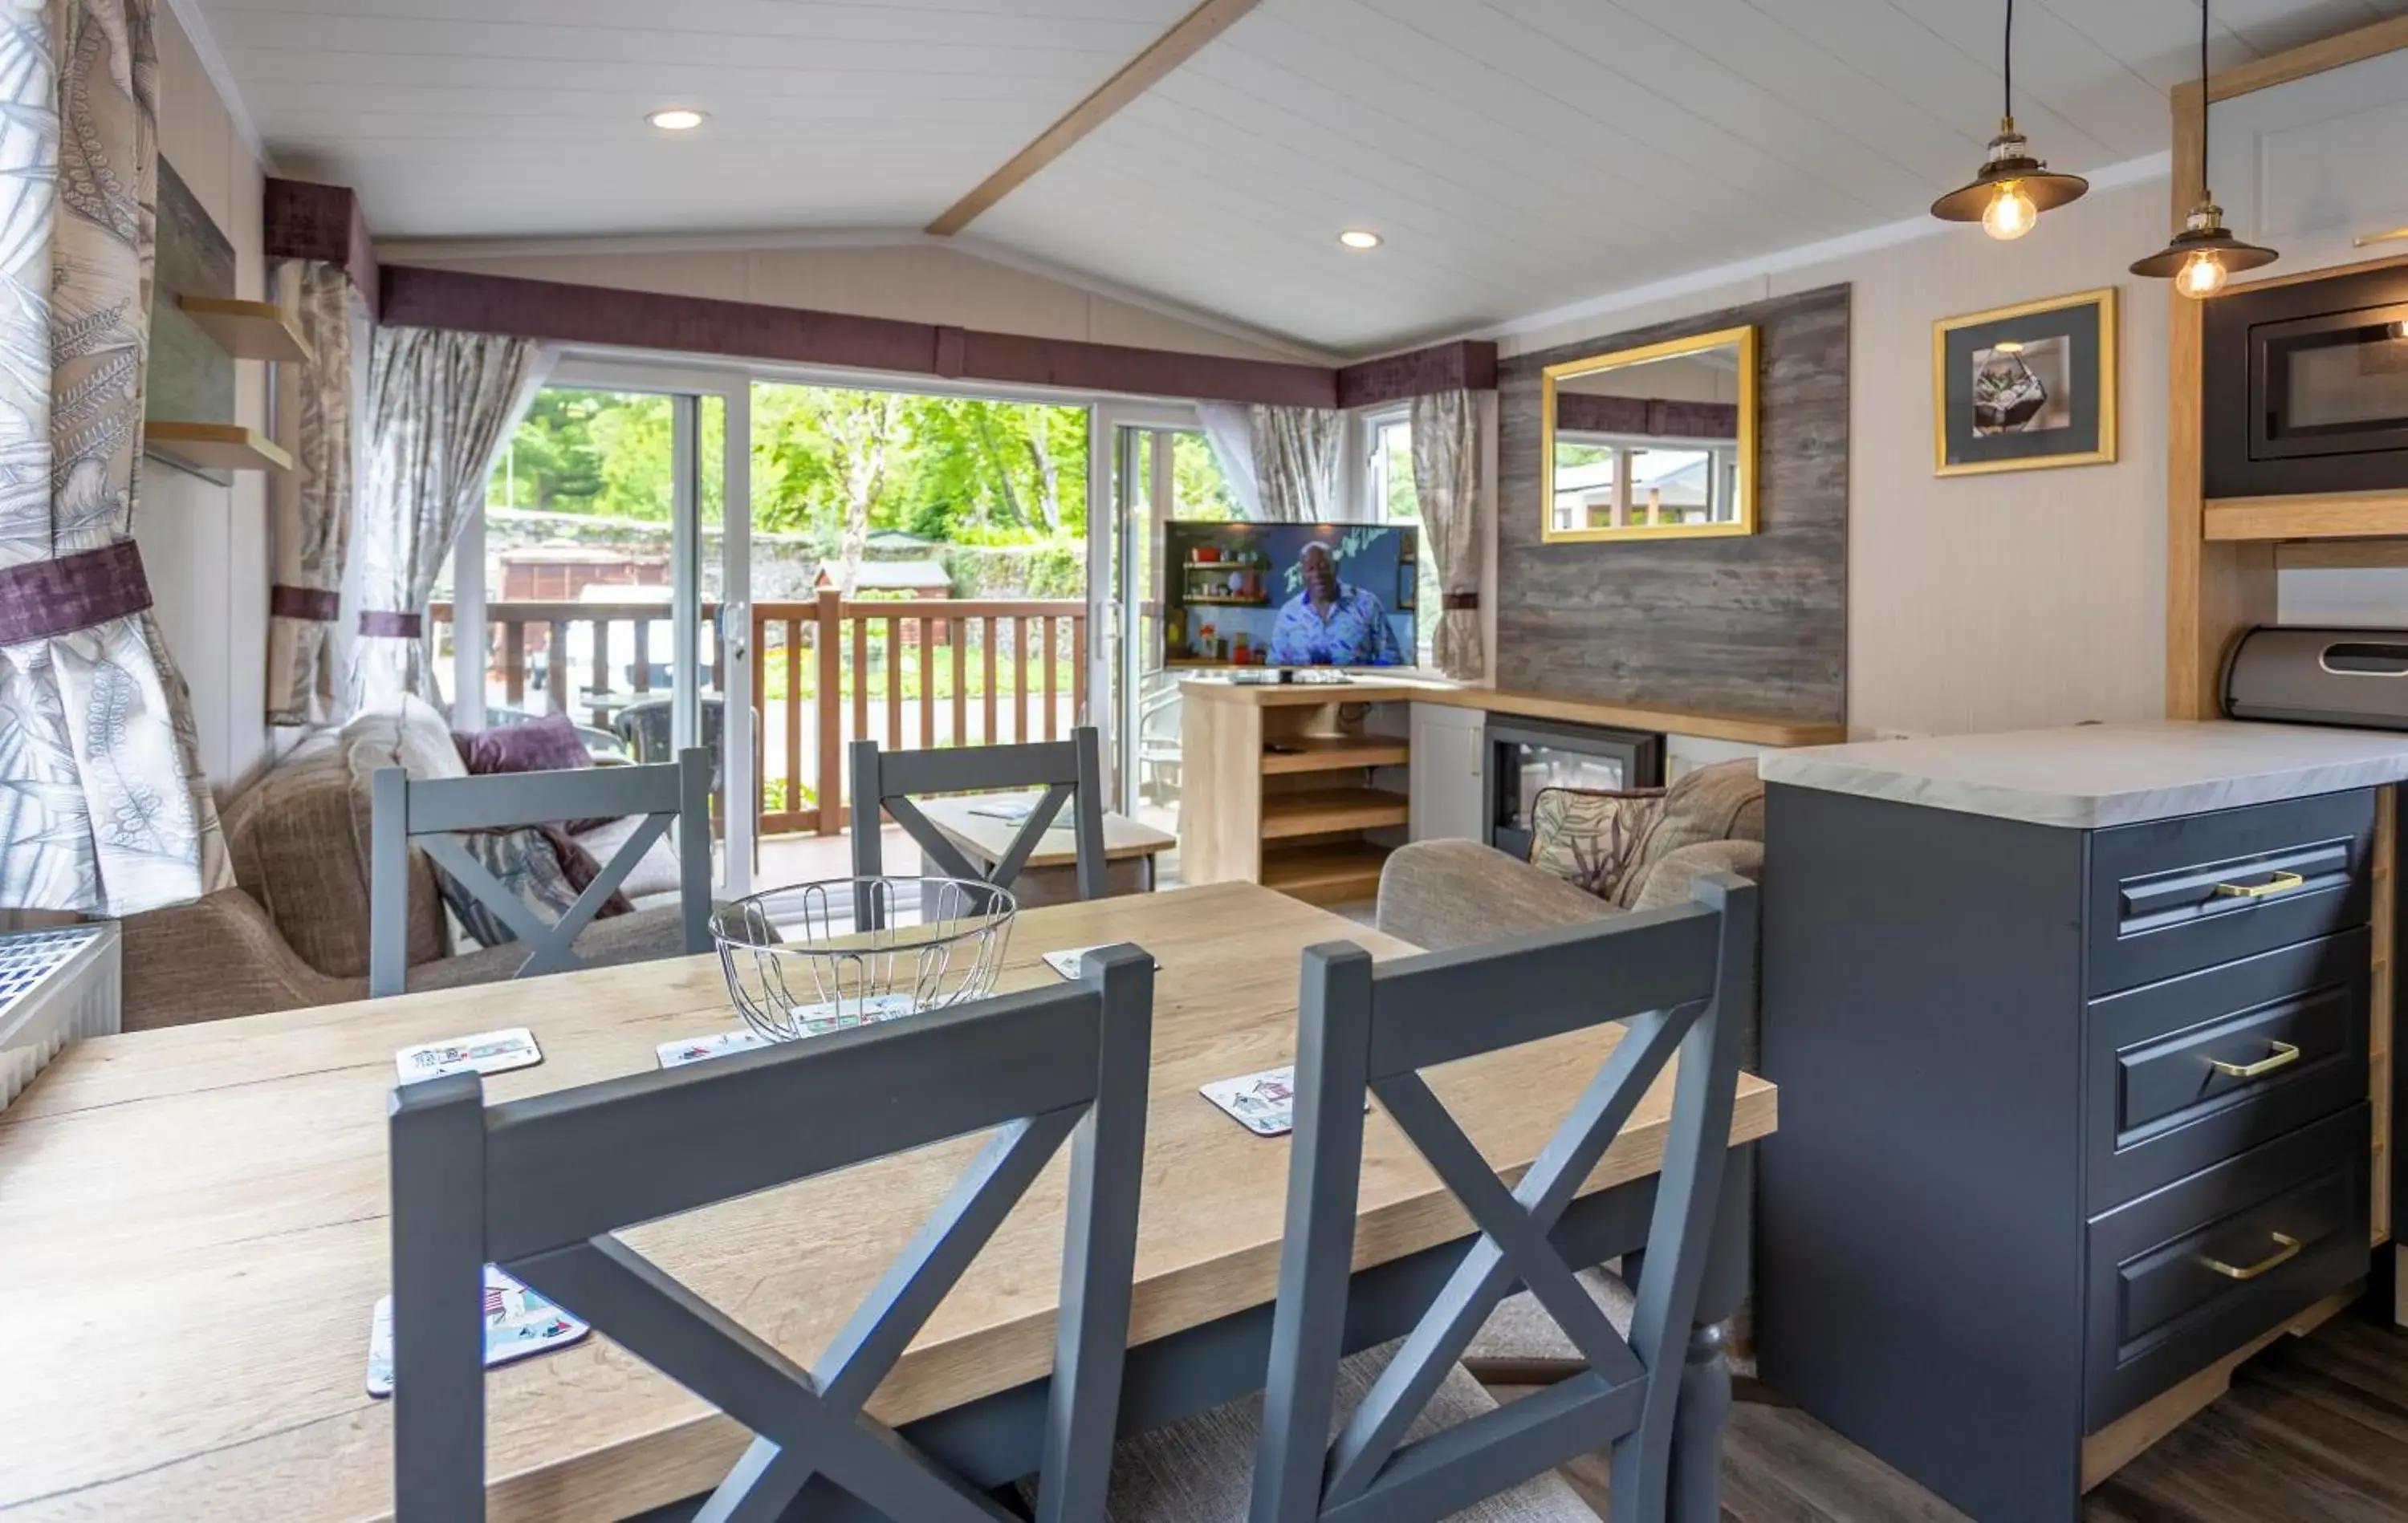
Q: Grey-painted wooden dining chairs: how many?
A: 4